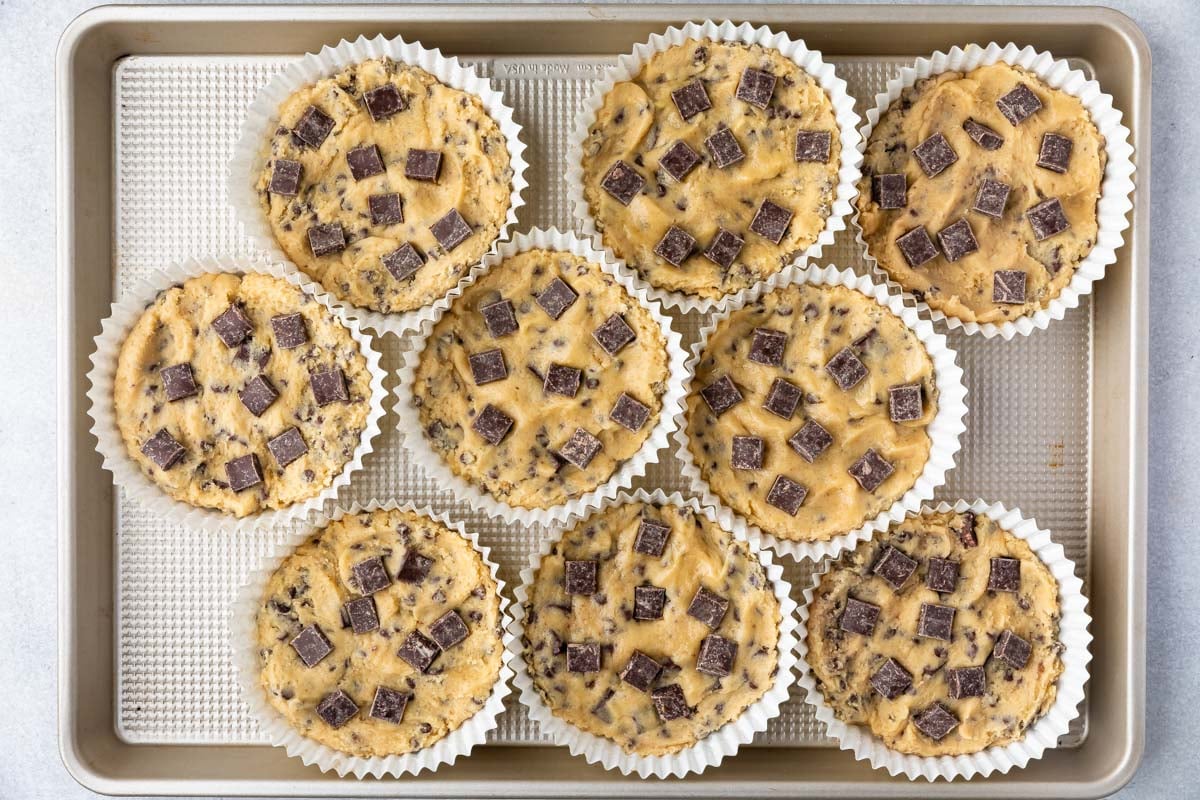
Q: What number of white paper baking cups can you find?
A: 9